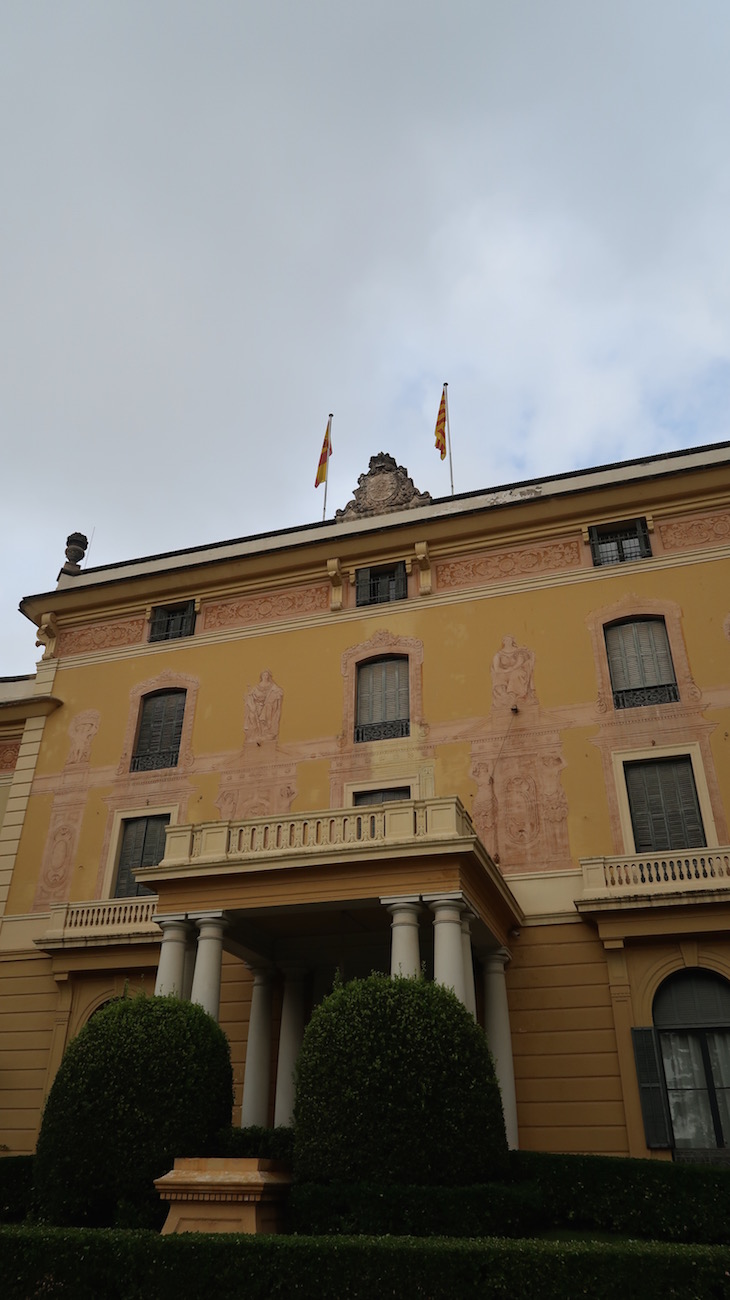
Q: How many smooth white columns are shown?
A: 9